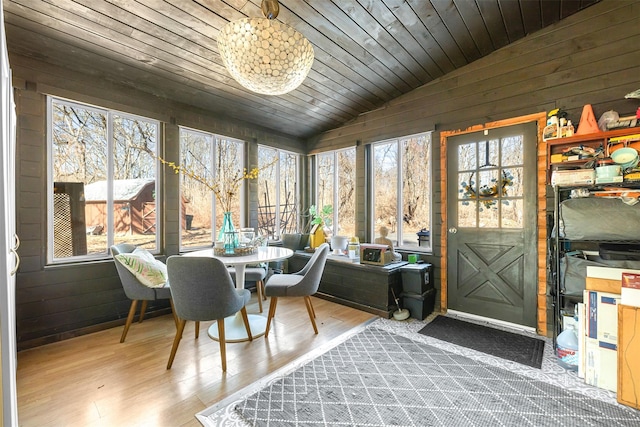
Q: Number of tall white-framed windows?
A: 5